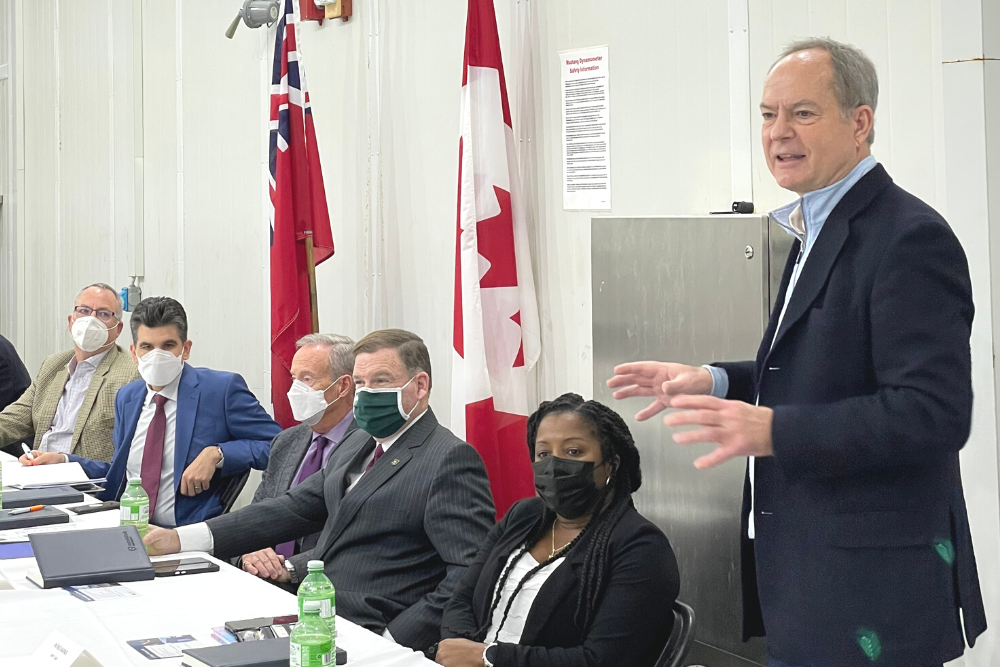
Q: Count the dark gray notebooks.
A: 4